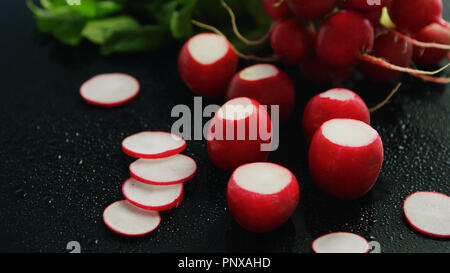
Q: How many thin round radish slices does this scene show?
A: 7